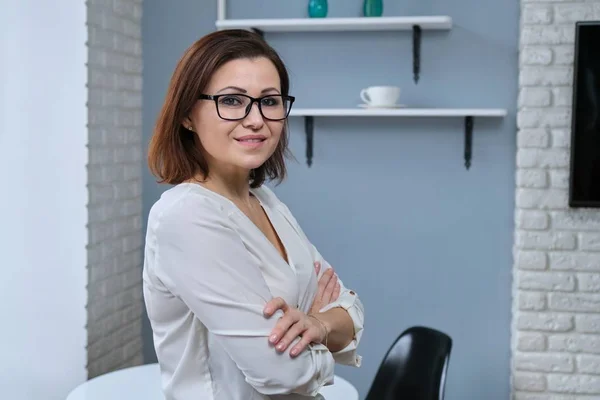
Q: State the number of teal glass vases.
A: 2